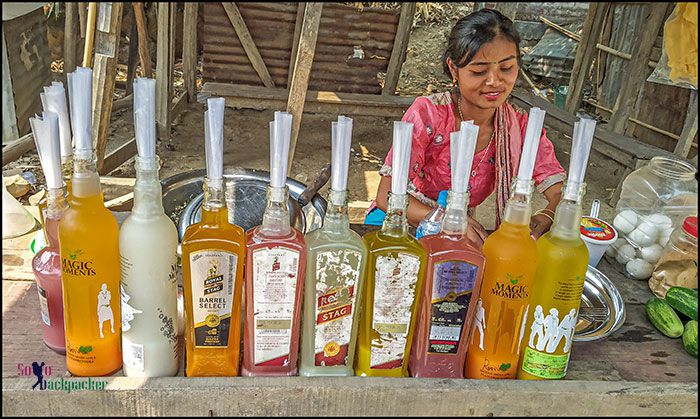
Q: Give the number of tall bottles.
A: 11